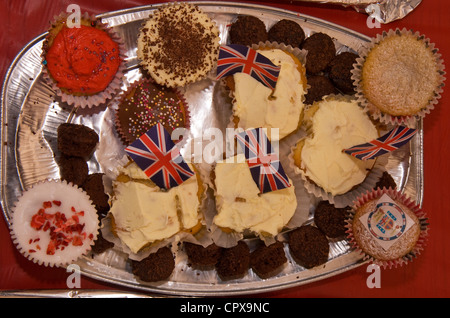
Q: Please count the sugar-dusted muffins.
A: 2